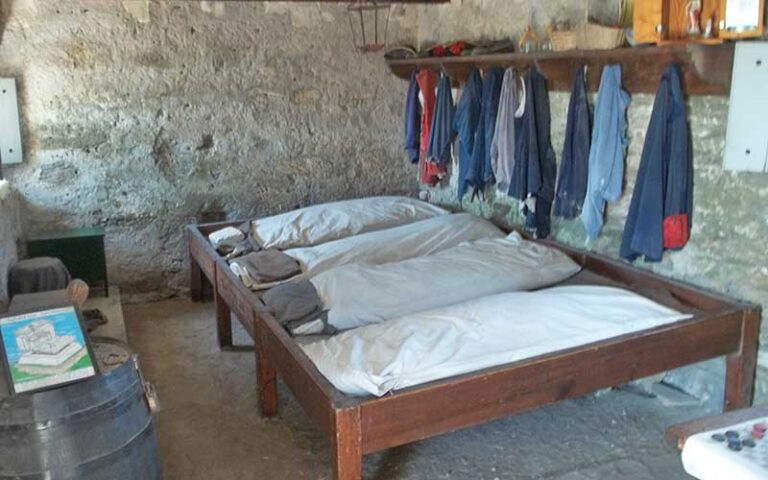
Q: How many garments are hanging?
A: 10